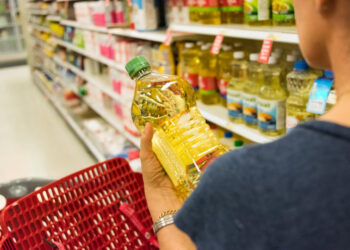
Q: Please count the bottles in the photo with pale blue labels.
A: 3